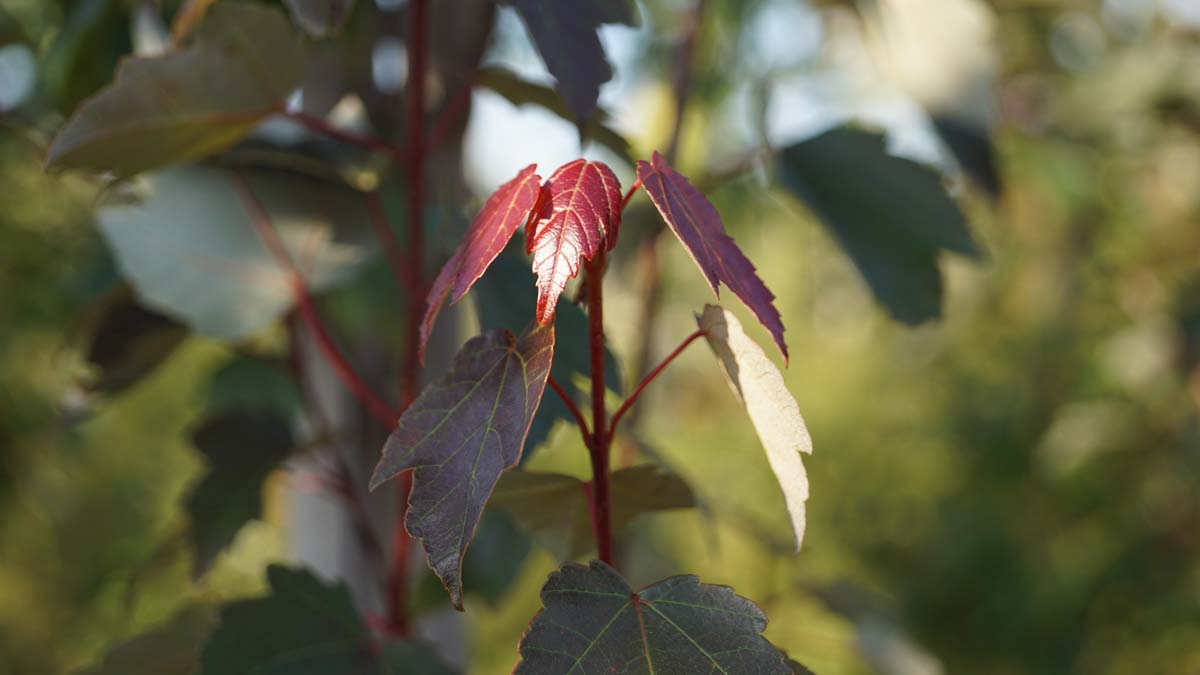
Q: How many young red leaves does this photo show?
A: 3